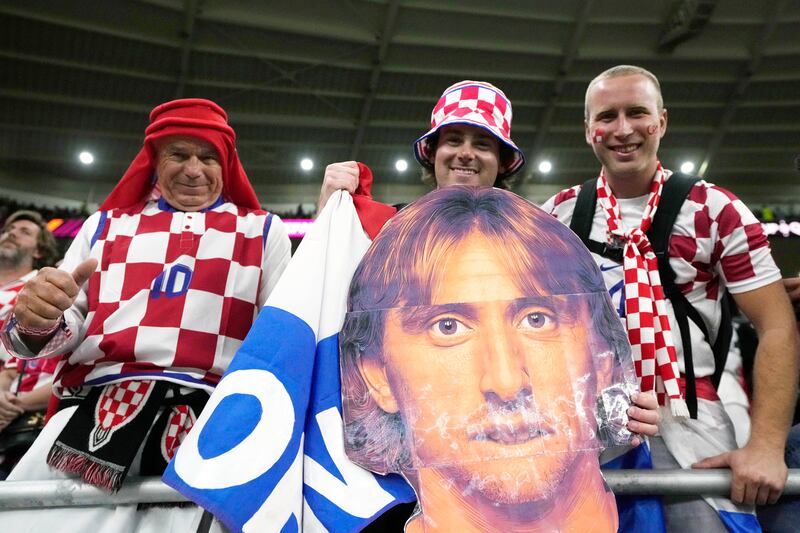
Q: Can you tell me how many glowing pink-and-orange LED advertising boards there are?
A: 1